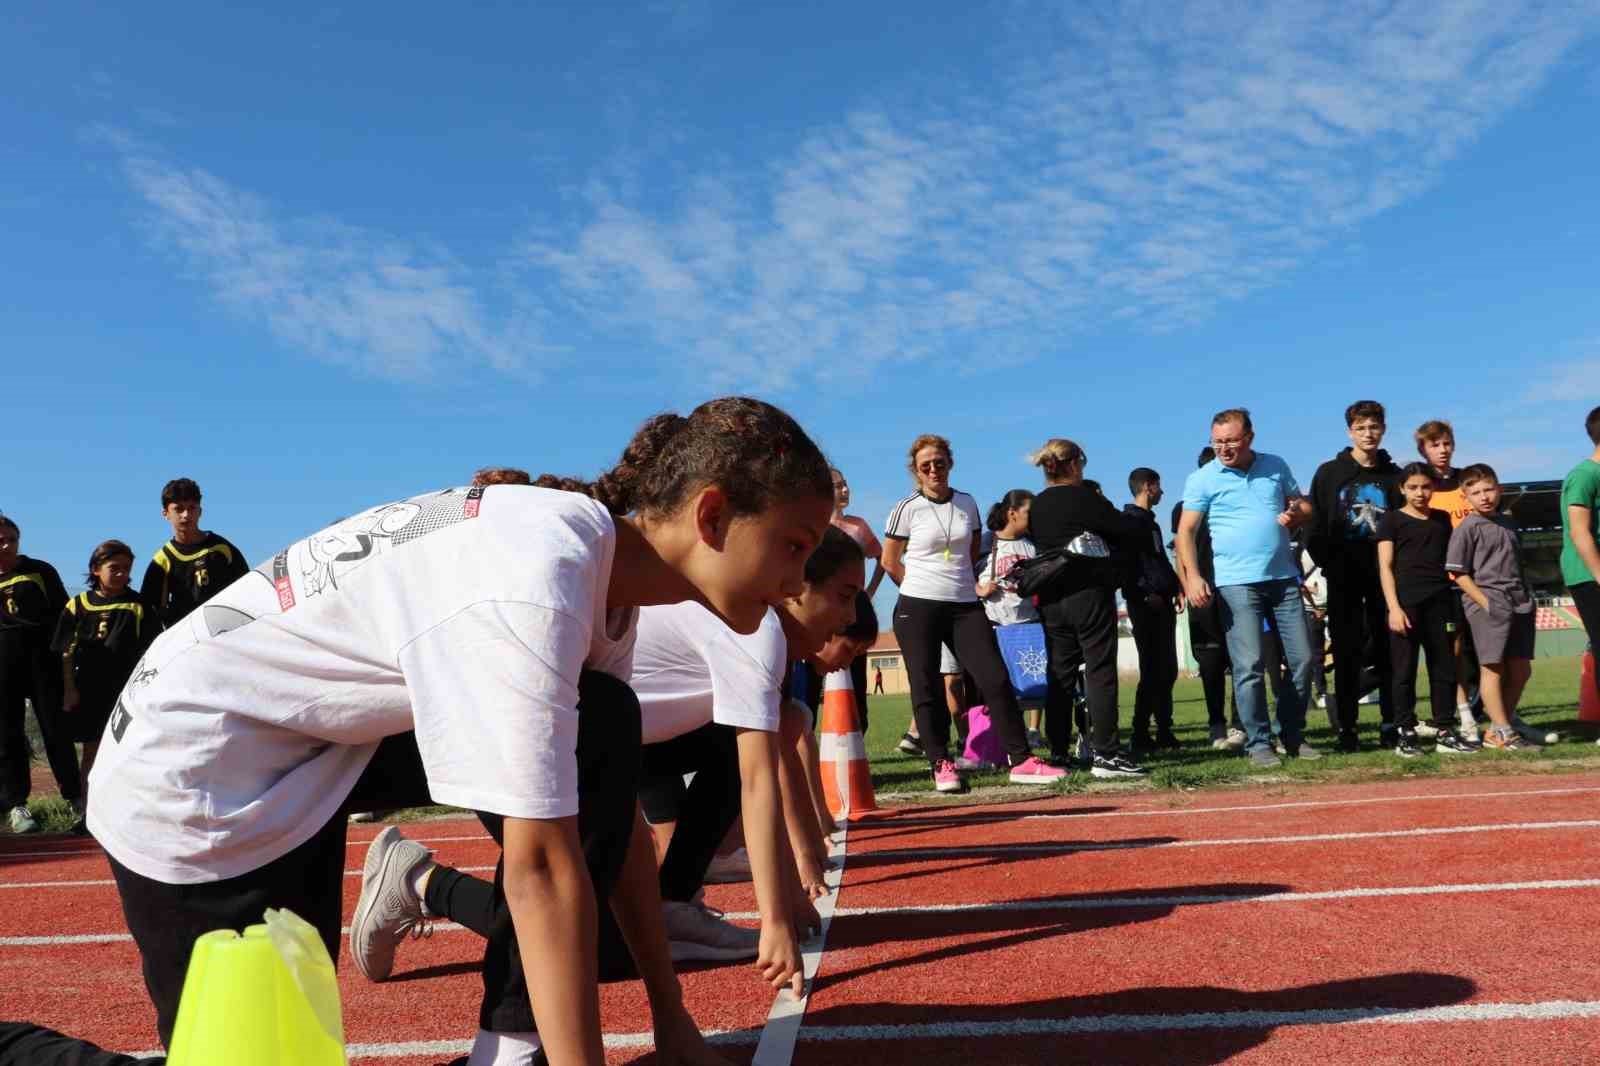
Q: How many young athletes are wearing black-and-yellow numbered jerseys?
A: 3